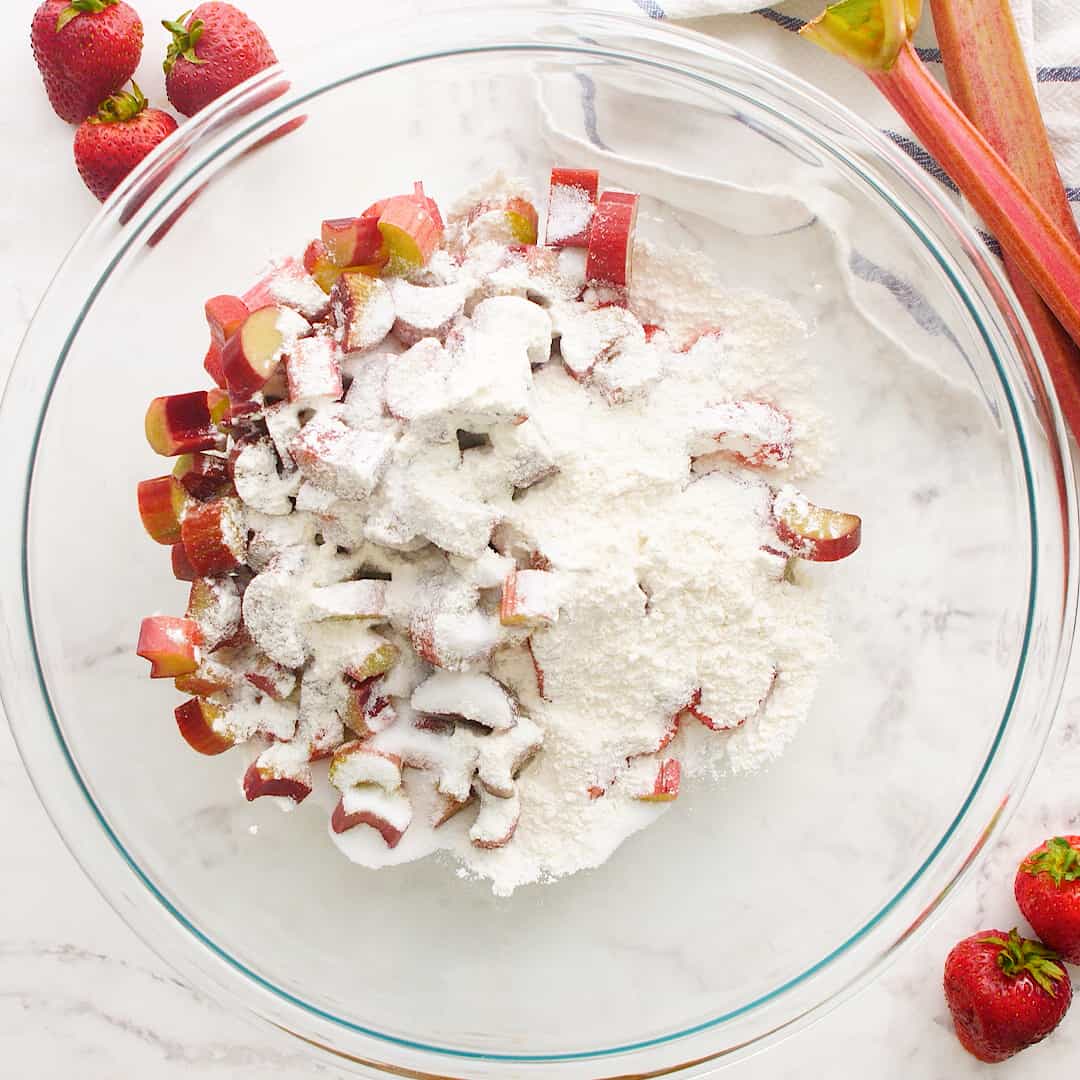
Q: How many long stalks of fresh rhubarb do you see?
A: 2